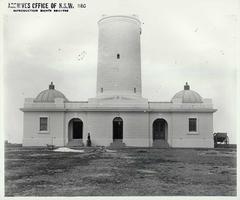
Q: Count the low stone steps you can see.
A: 3